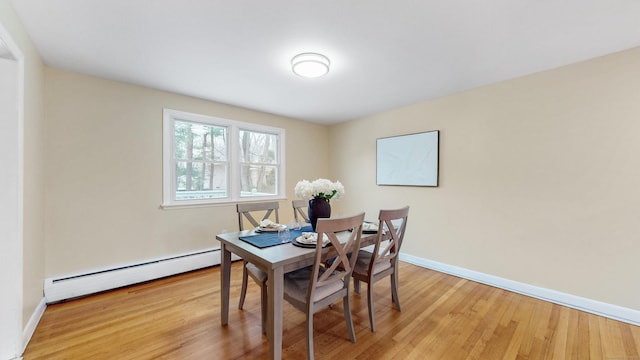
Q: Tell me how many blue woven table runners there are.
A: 1